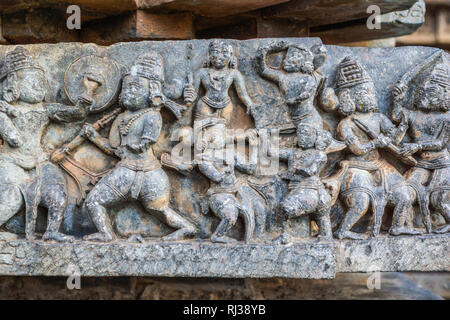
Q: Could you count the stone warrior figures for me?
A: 8